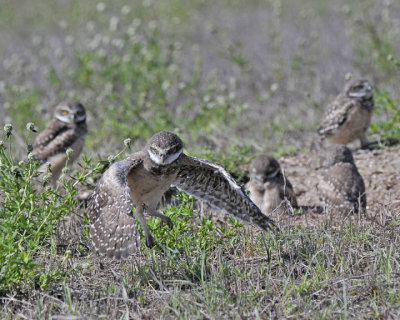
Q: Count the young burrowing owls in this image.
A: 5